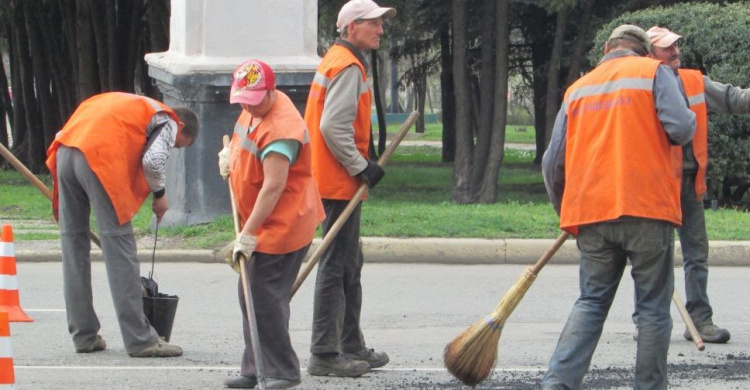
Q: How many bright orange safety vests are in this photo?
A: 5